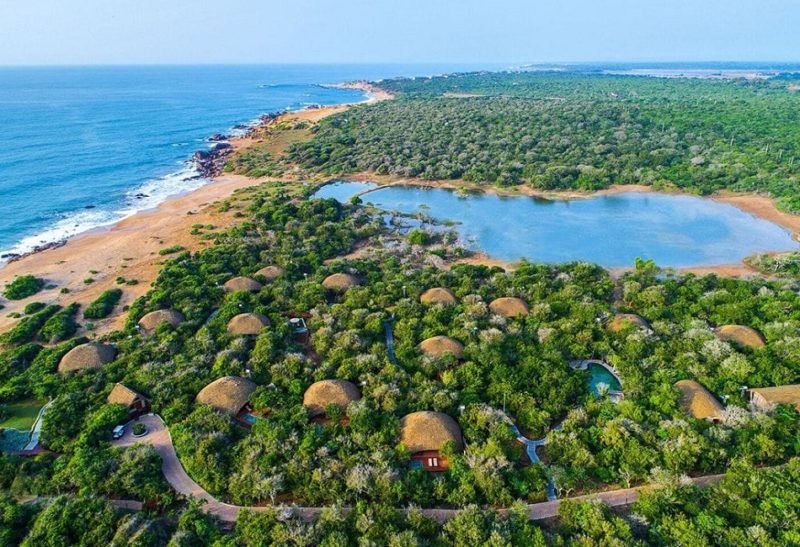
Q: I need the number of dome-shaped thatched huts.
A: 15